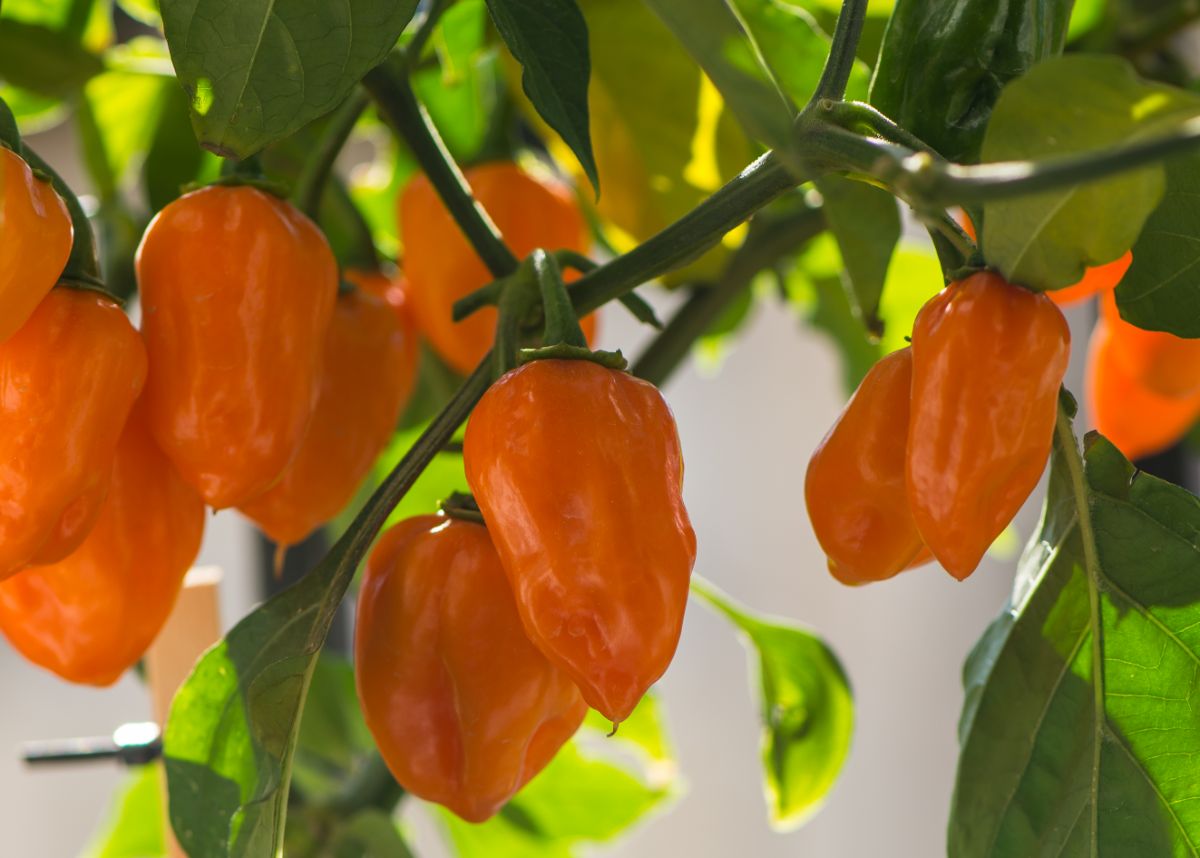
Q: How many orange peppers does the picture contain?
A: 12